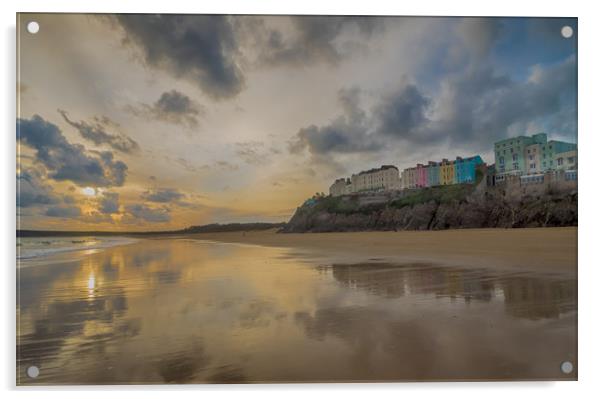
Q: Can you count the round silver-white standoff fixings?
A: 4